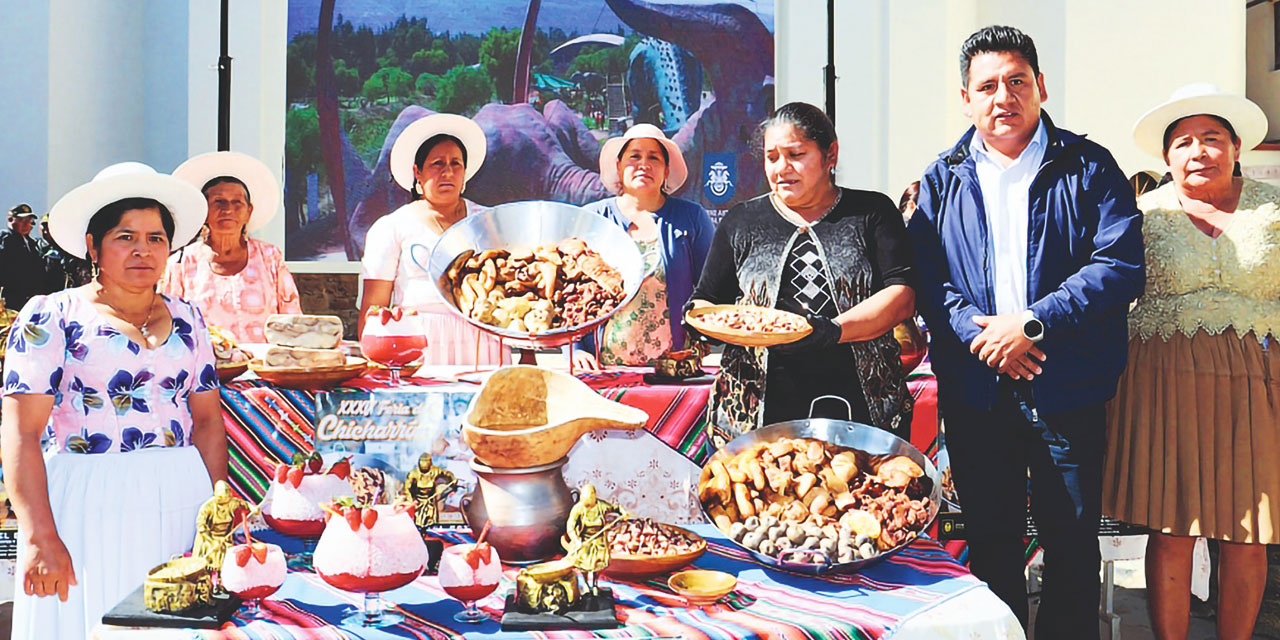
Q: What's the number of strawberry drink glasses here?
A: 5